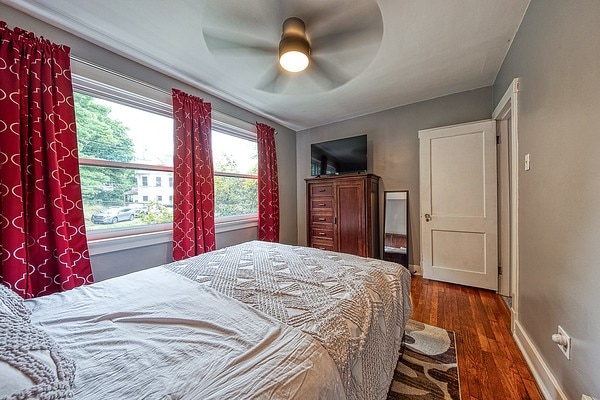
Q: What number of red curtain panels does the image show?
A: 3